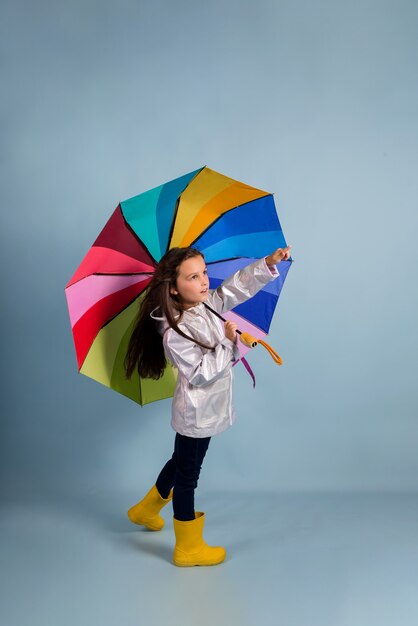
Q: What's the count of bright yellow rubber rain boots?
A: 2